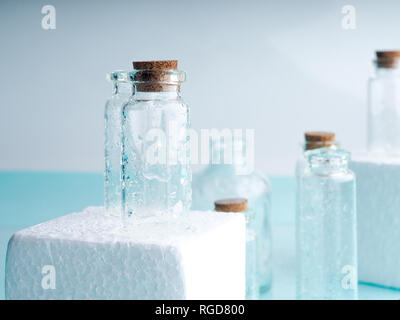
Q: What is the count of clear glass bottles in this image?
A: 7